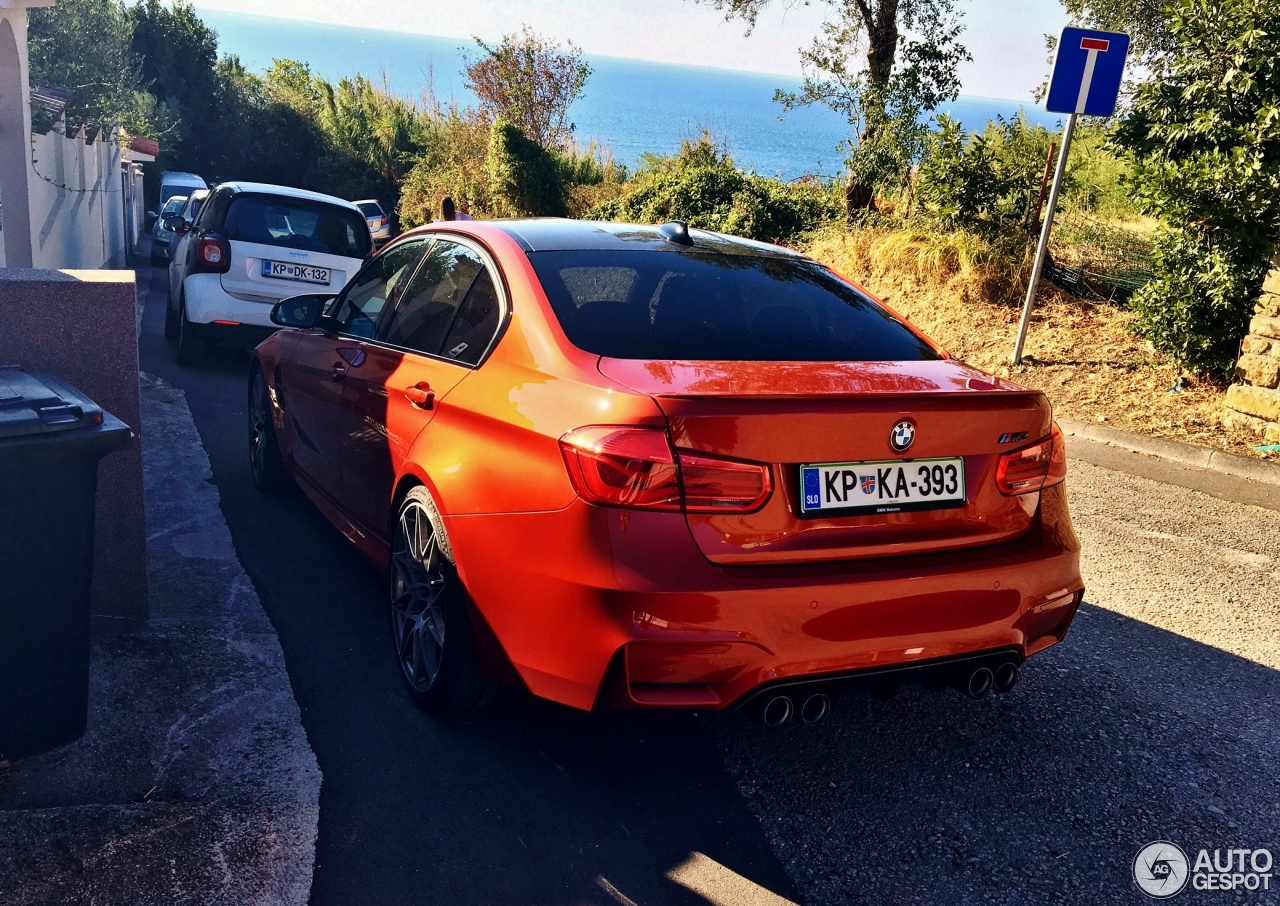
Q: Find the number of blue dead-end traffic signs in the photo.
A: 1